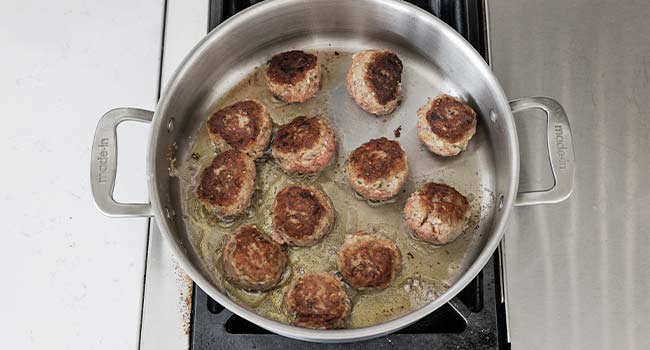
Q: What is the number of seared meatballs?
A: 12